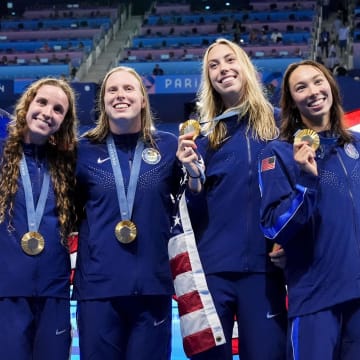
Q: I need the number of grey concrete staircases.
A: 2